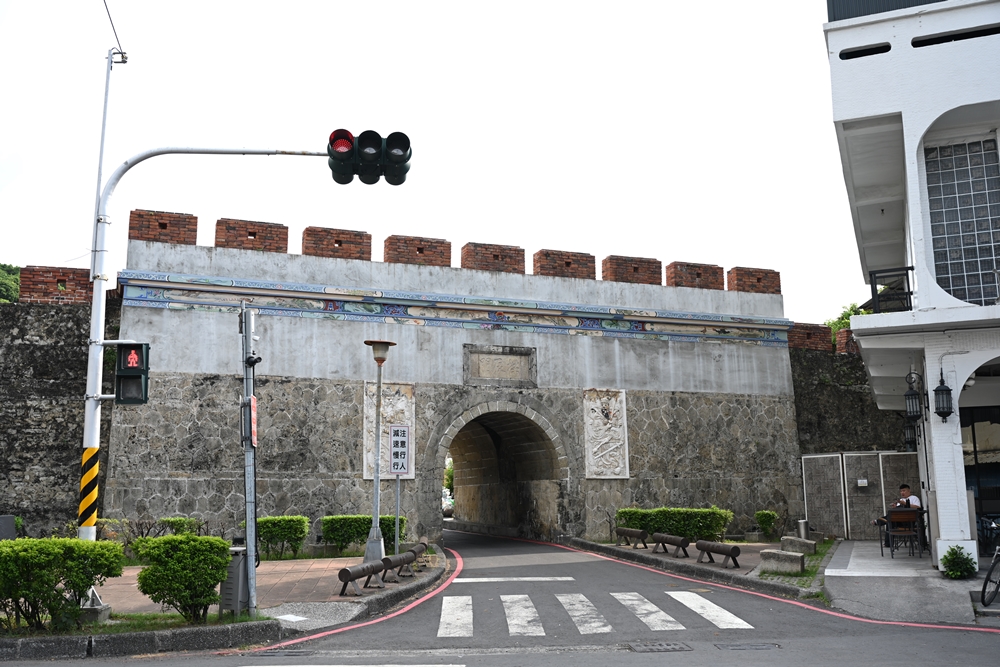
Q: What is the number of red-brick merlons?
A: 12